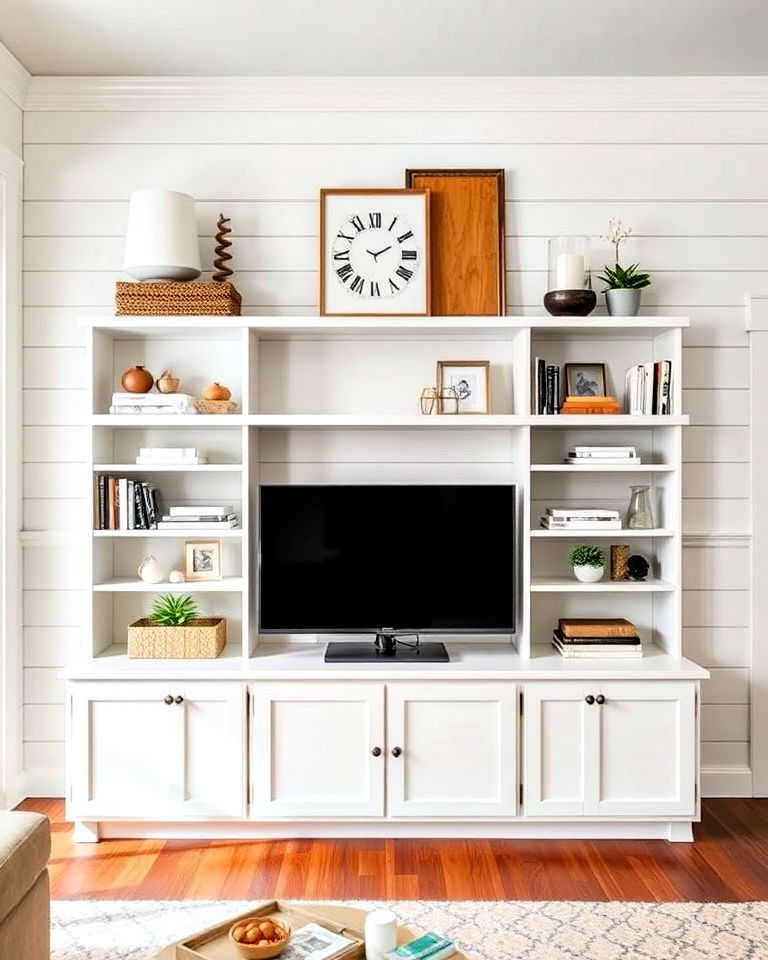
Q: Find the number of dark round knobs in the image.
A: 6